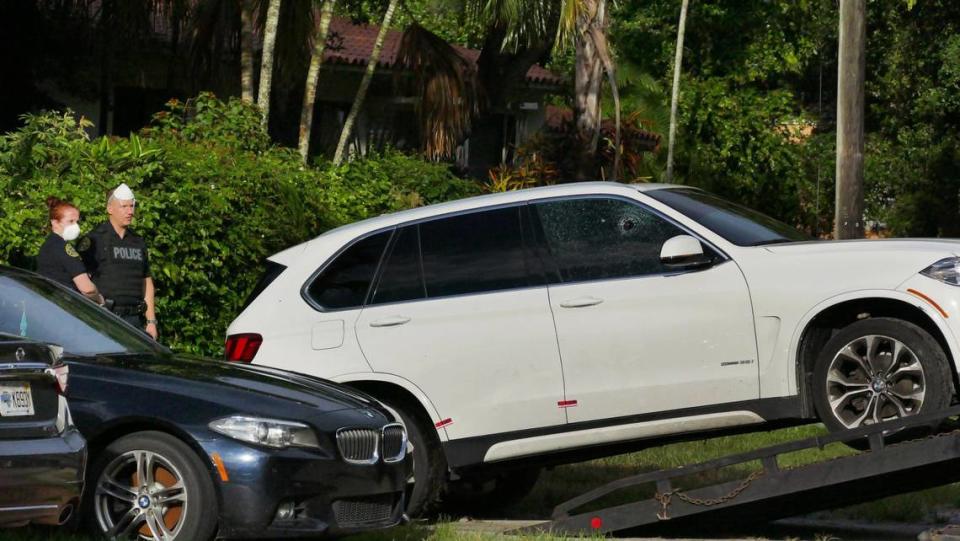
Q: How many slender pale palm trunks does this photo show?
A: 5